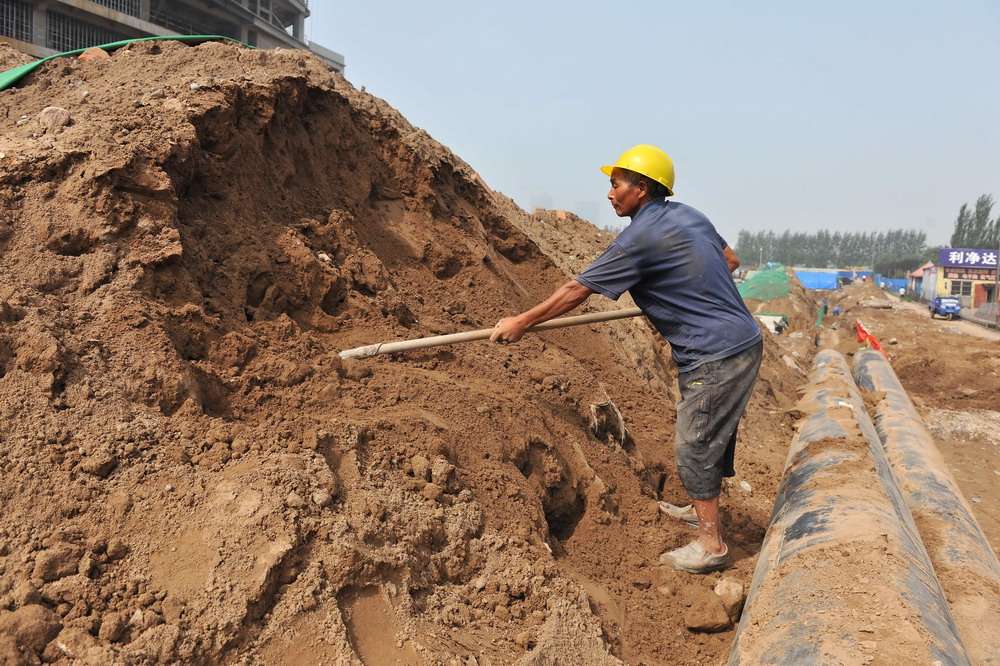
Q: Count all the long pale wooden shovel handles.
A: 1